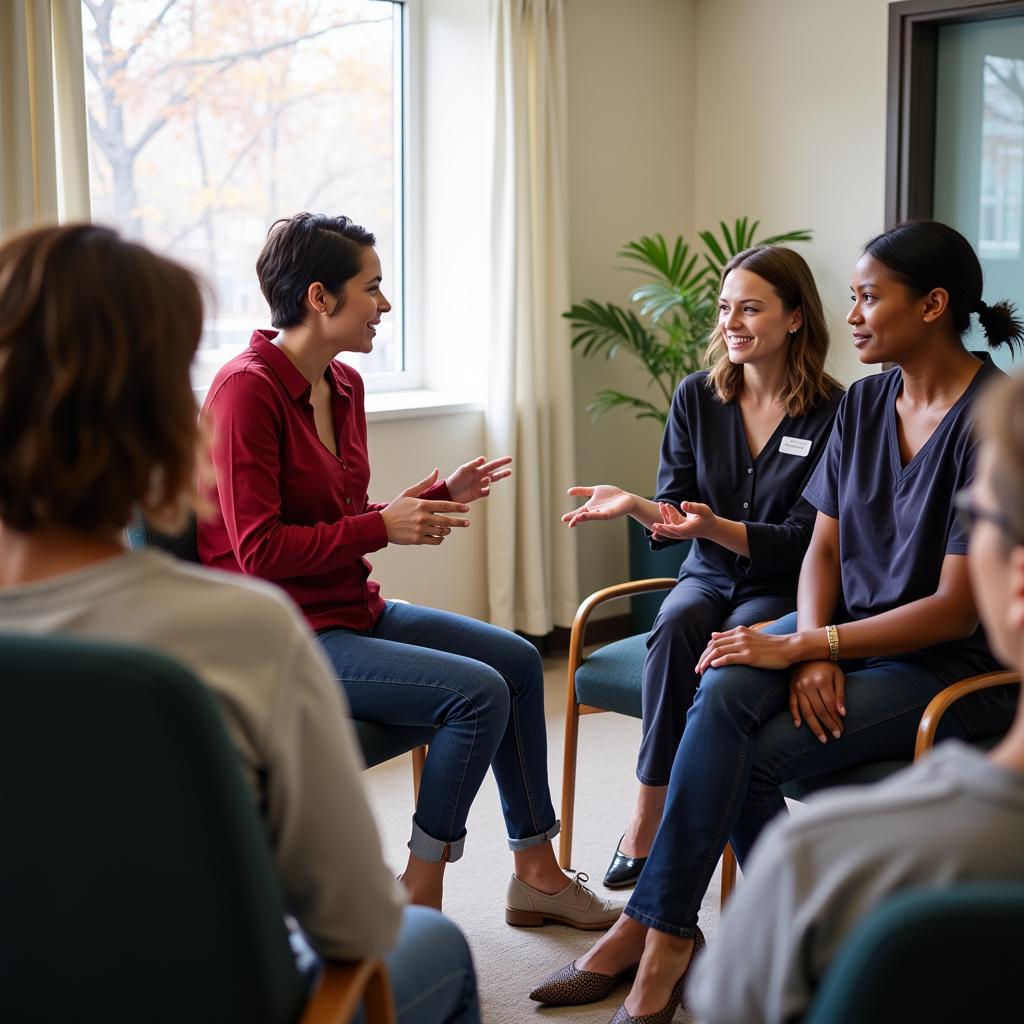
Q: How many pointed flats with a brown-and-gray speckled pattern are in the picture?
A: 2